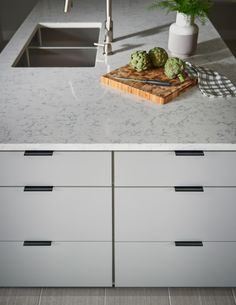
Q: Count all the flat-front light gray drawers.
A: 6